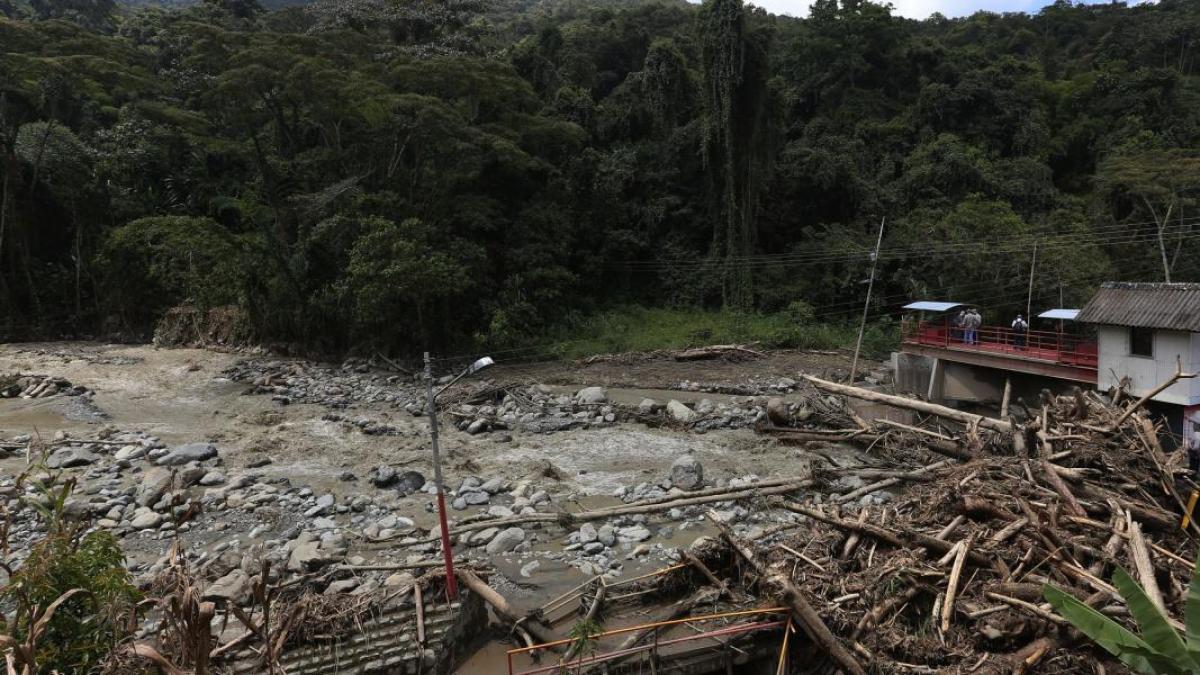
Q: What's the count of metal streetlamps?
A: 1